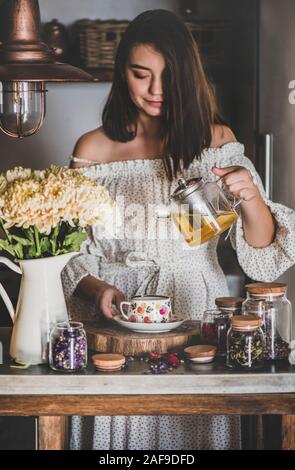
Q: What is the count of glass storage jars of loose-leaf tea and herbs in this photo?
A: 5